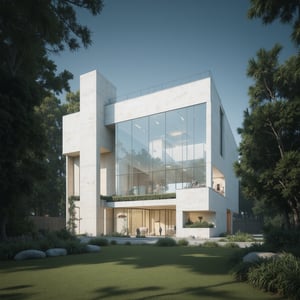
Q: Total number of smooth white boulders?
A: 4